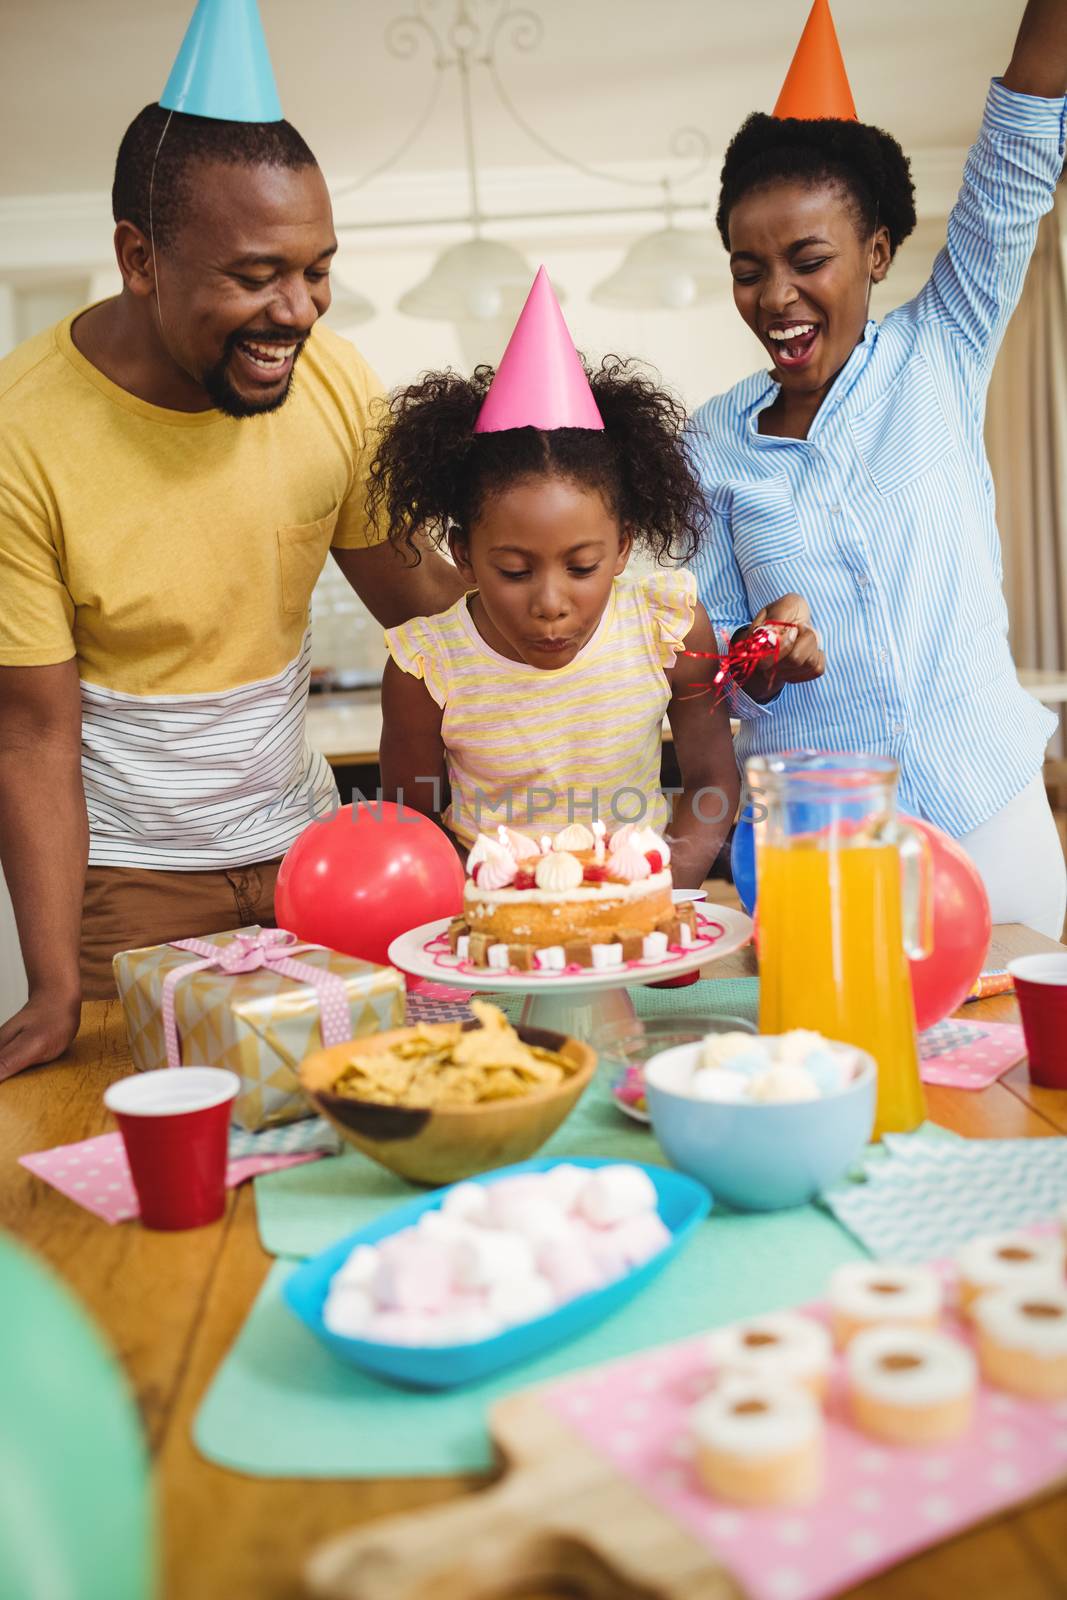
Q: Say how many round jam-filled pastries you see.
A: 6